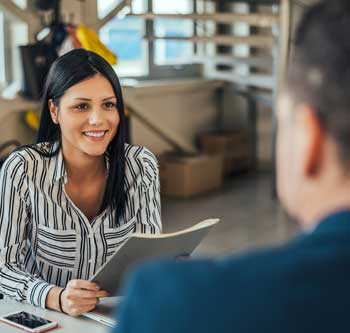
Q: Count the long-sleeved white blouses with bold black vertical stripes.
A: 1